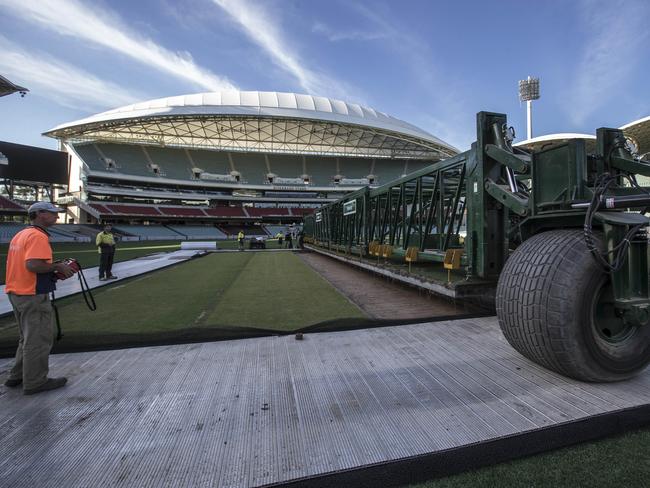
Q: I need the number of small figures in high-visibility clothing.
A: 3